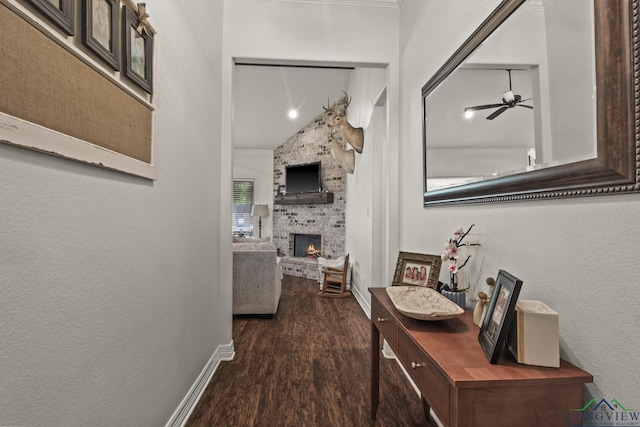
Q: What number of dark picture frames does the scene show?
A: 5